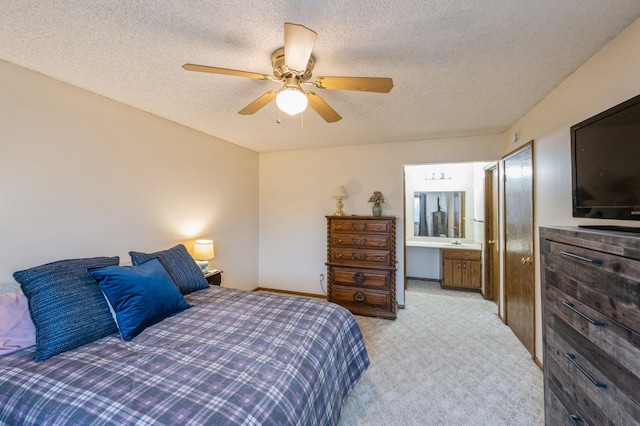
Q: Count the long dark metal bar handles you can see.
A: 4